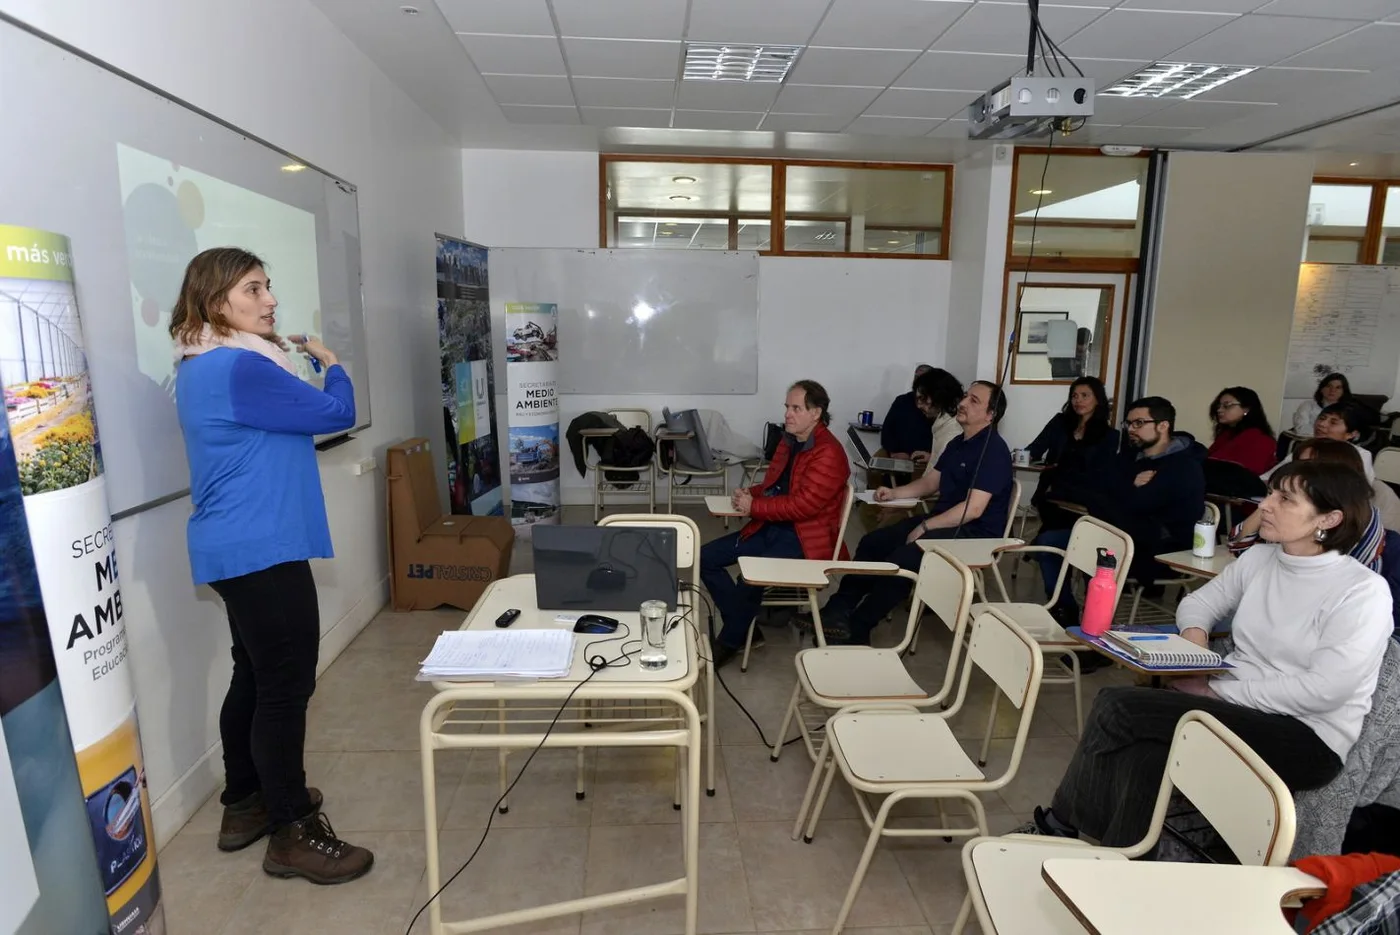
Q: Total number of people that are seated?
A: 11